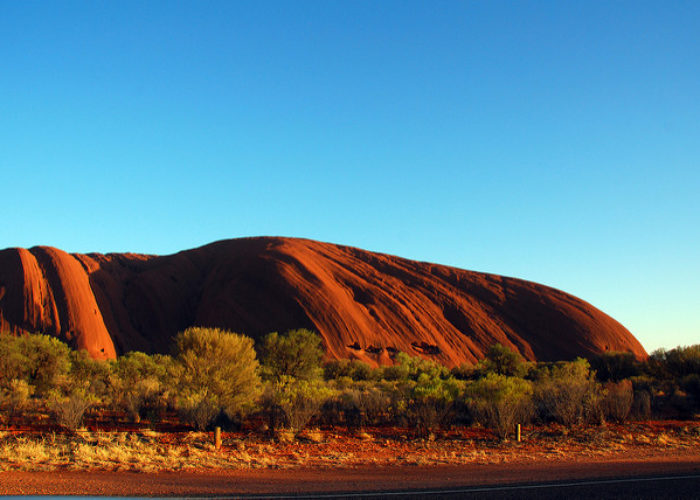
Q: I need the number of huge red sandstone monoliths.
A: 1